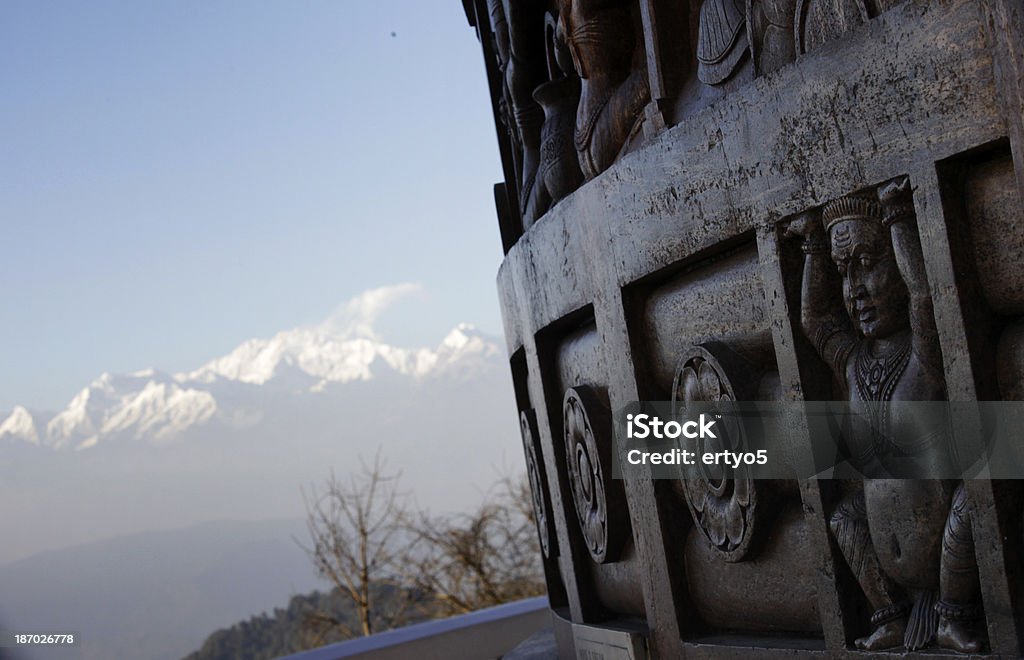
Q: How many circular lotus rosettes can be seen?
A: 3